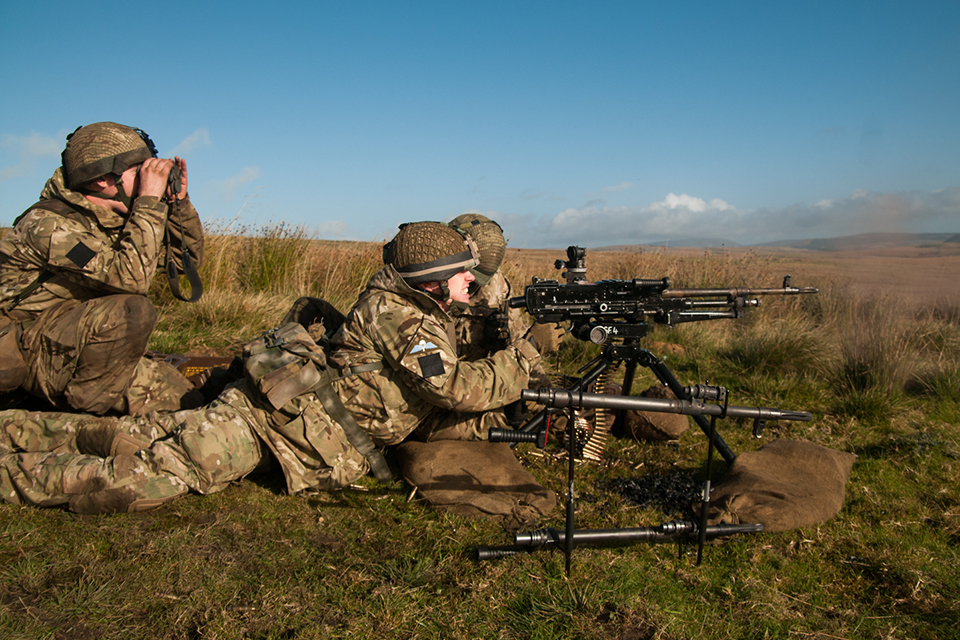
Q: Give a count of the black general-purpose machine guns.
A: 1